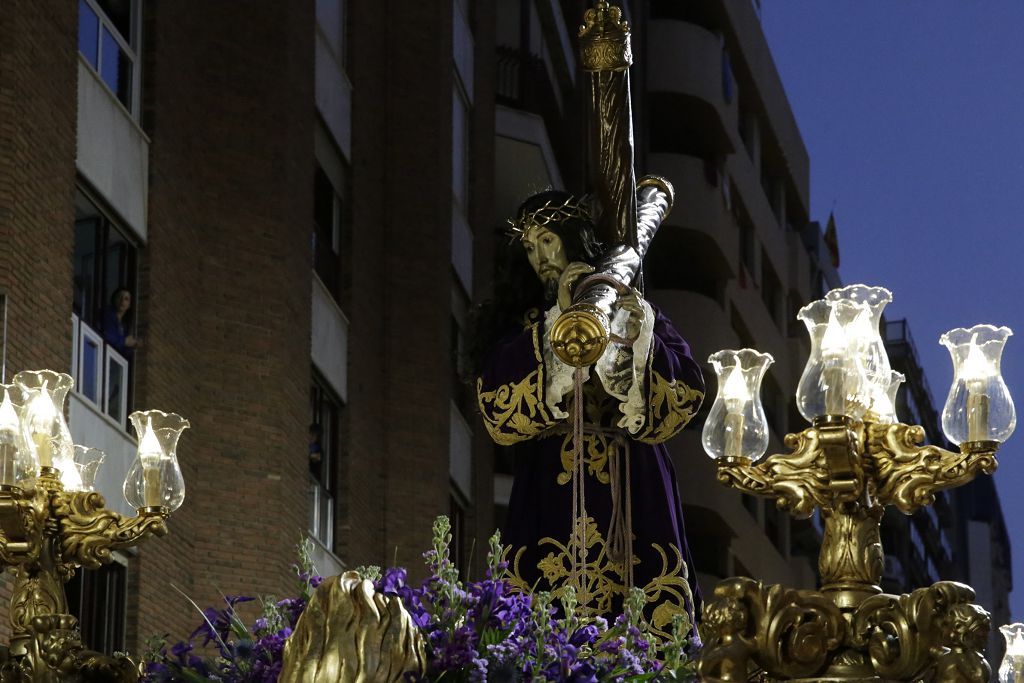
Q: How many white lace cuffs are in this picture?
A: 2